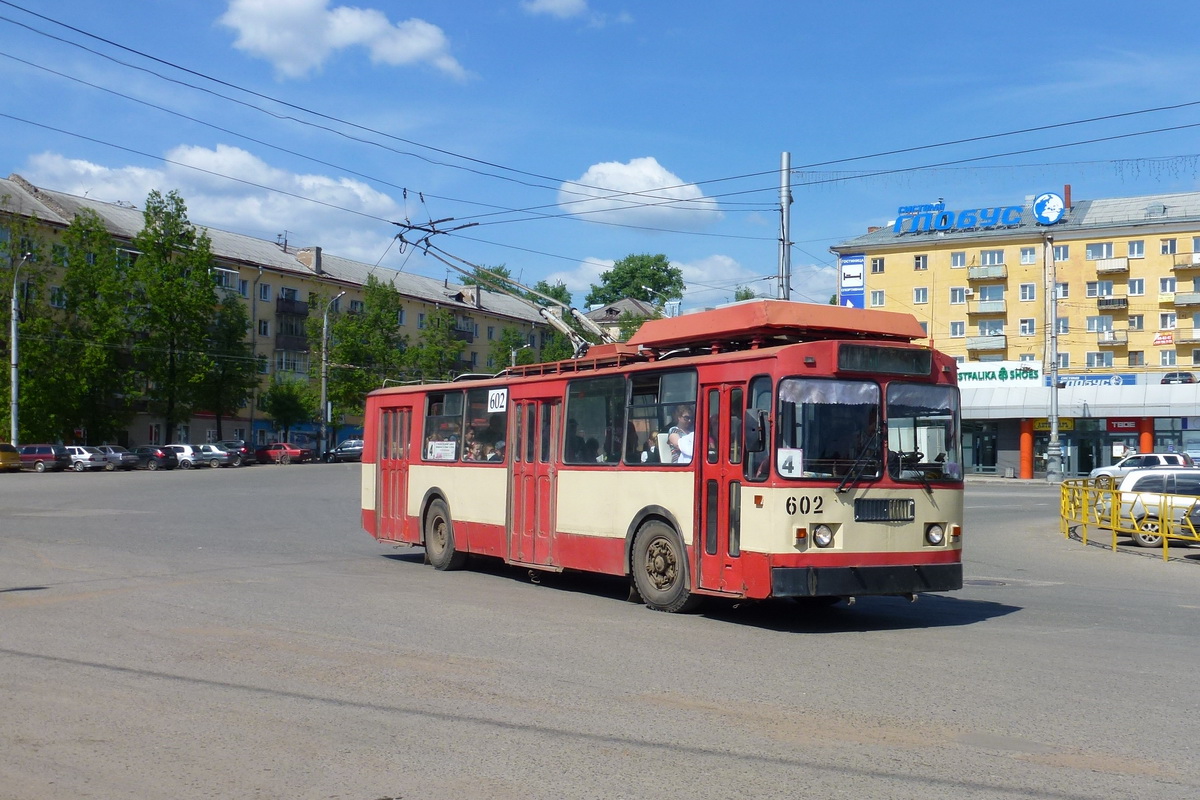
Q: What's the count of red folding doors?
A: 3